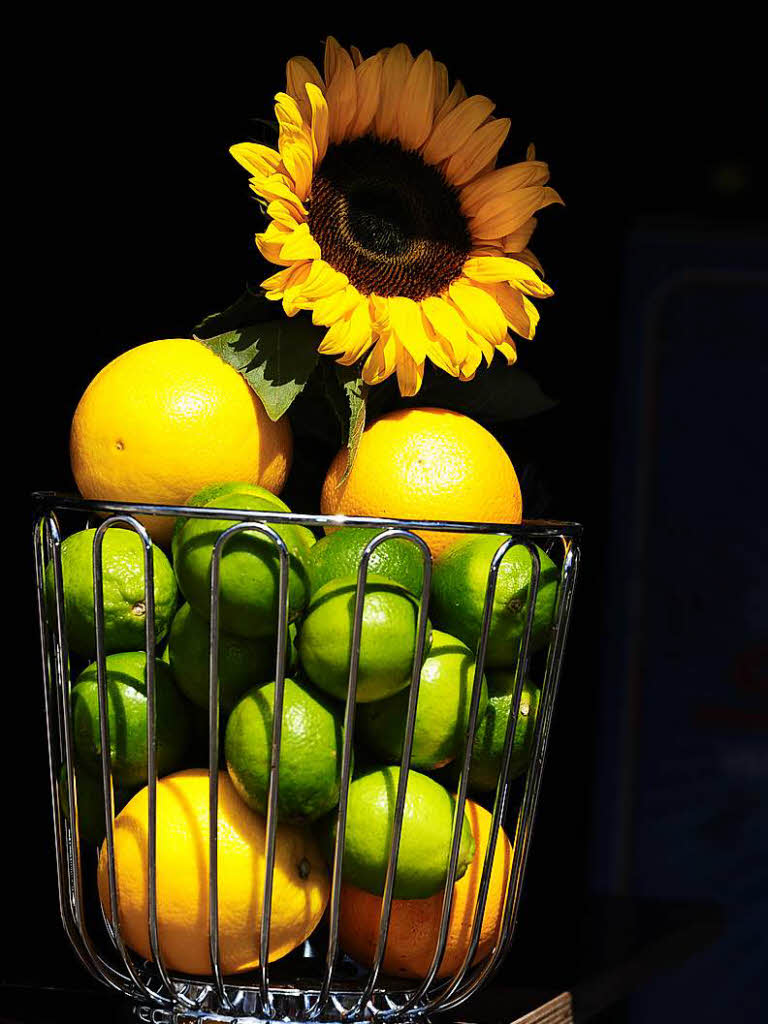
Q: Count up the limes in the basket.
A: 13